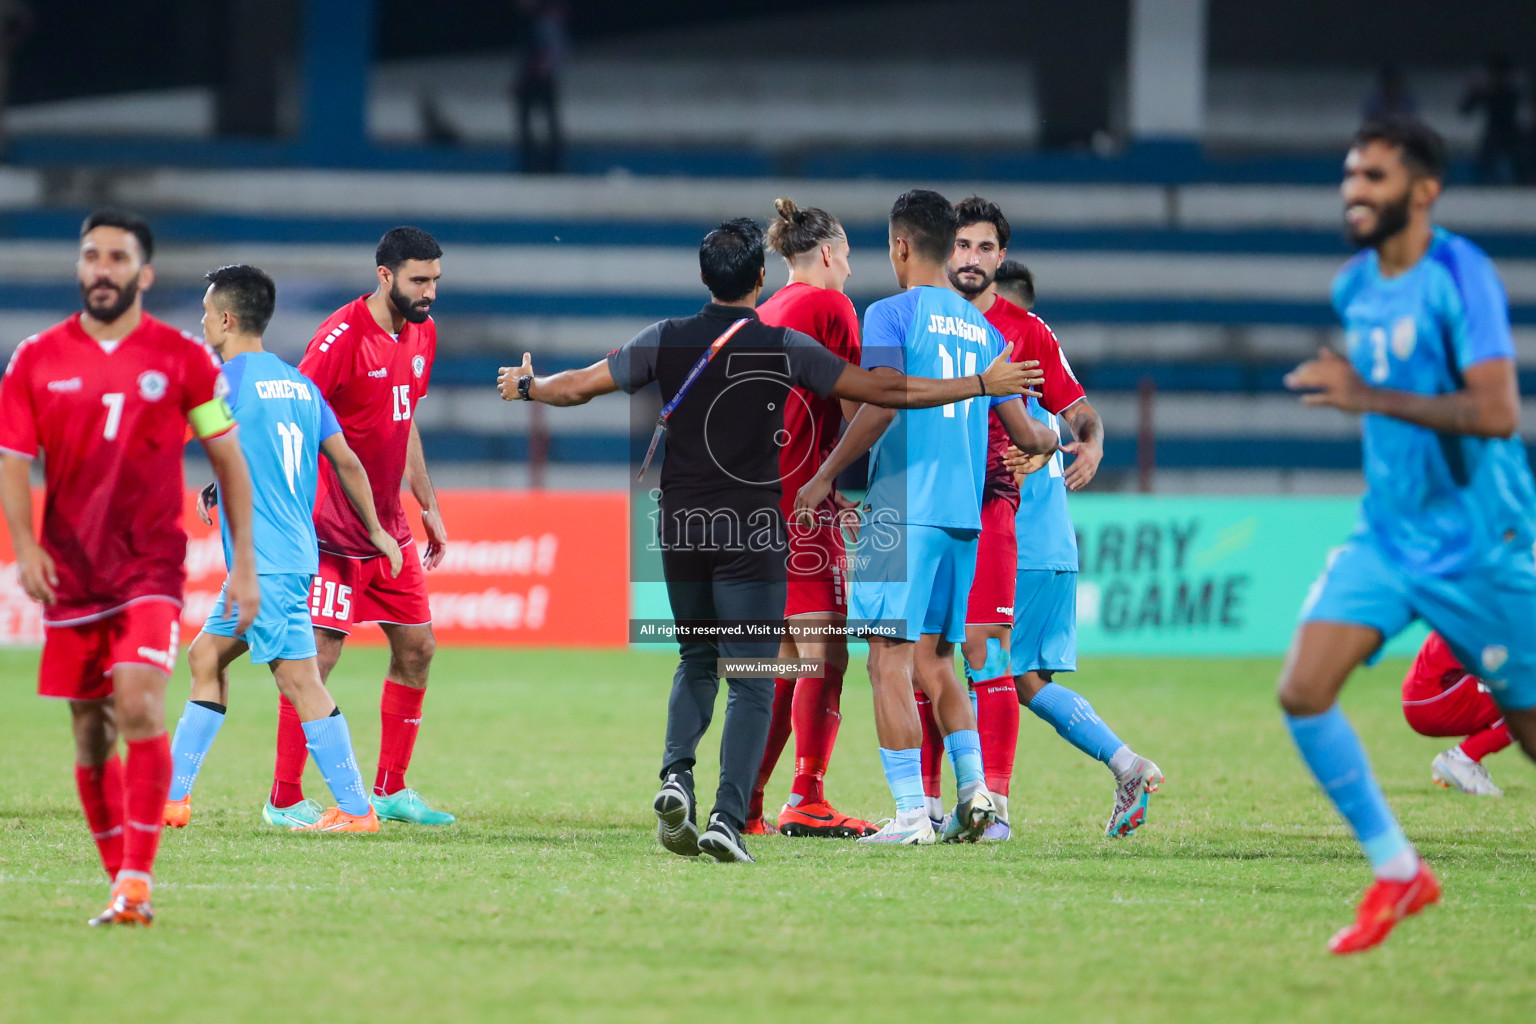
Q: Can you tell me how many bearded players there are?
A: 4